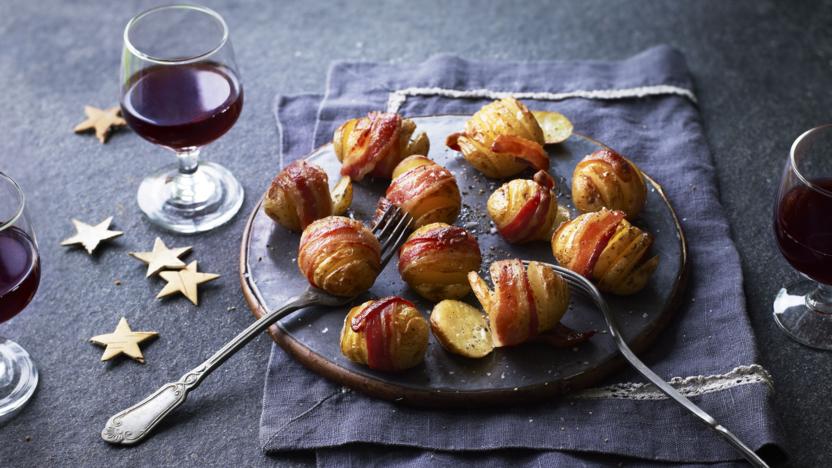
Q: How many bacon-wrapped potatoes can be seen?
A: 11